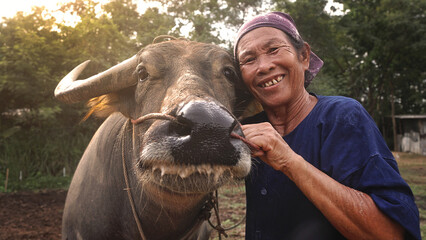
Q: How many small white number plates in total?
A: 0